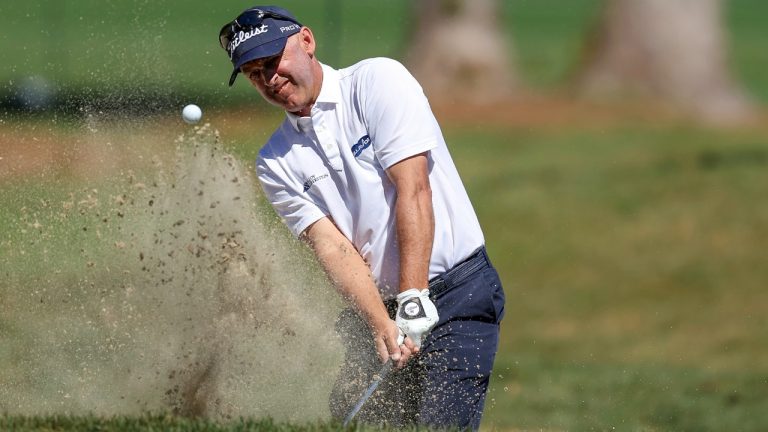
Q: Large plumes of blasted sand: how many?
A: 1